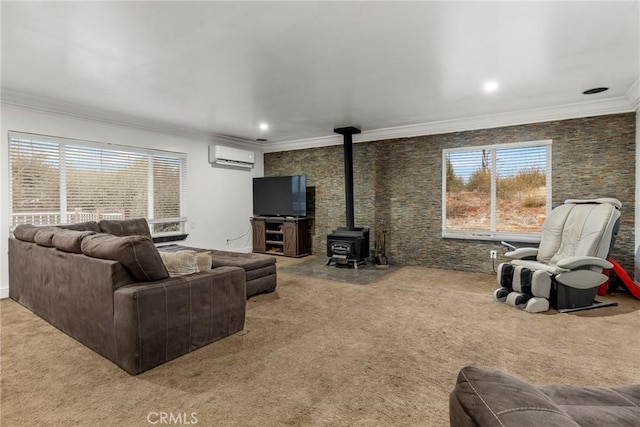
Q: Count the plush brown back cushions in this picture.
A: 6